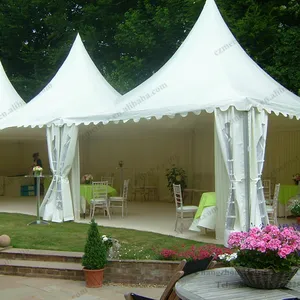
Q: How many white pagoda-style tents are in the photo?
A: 3